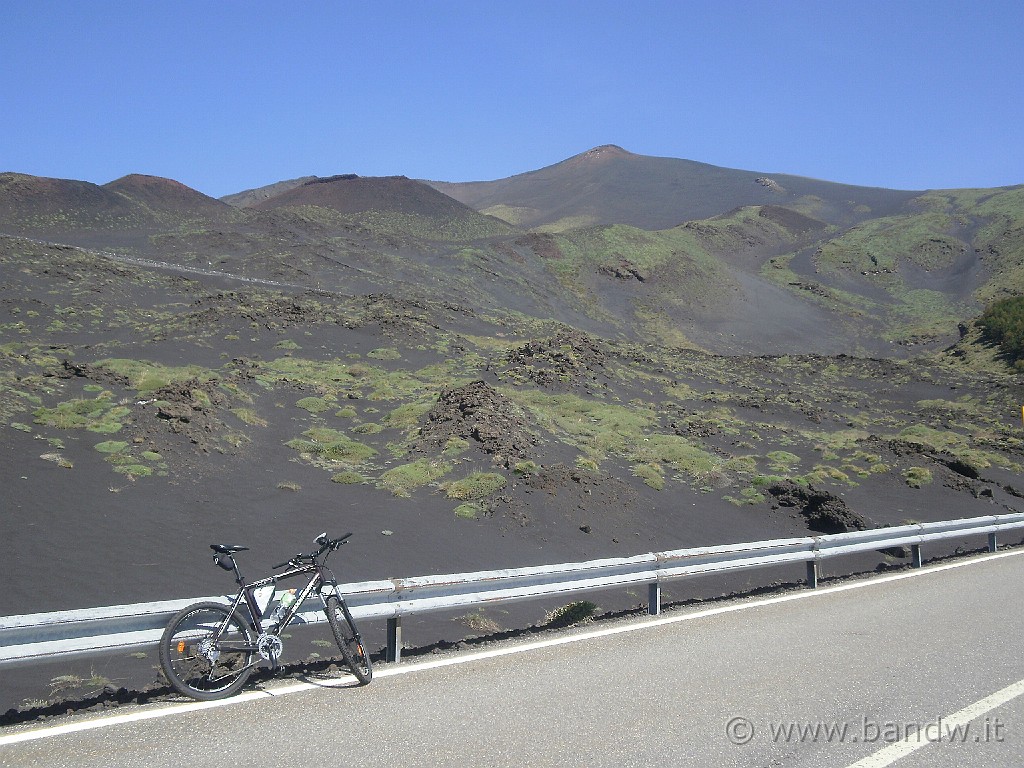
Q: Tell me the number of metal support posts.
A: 5